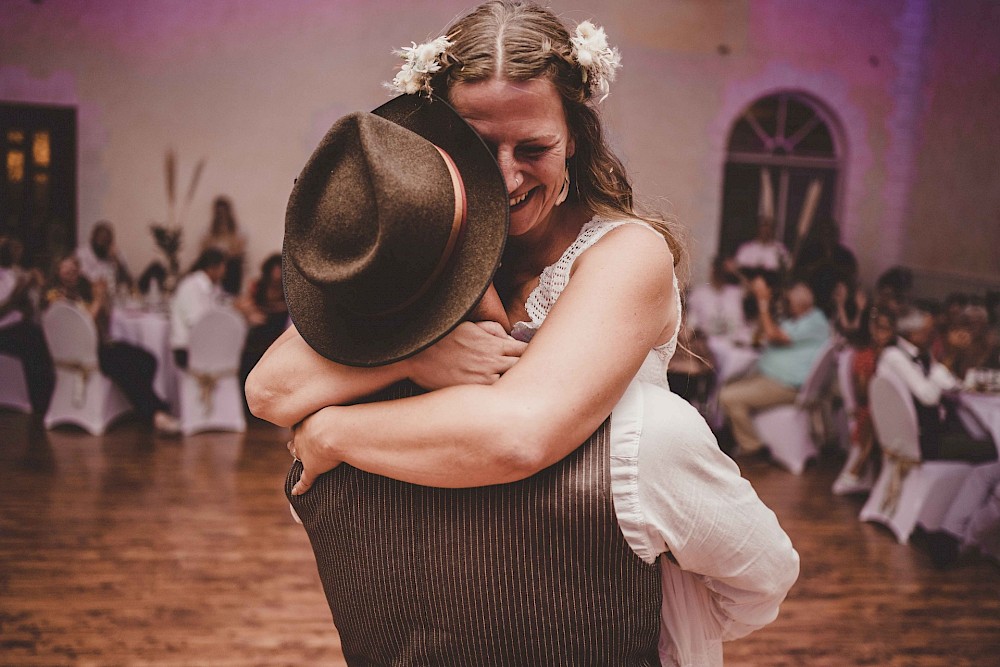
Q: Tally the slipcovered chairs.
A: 6